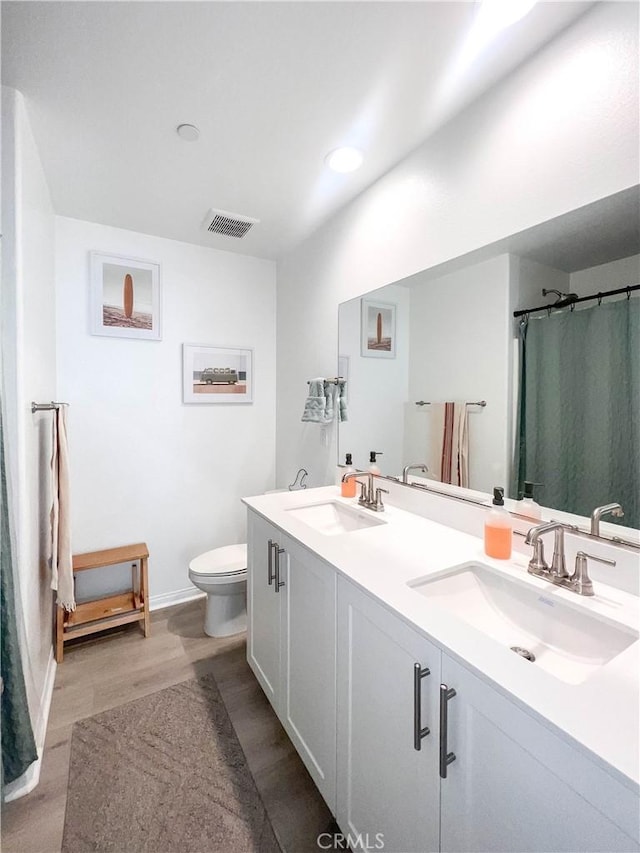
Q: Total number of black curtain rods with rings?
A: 1